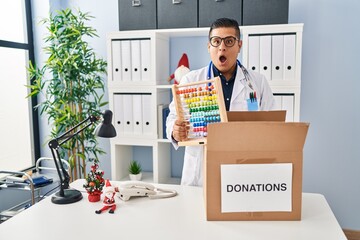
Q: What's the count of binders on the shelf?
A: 14